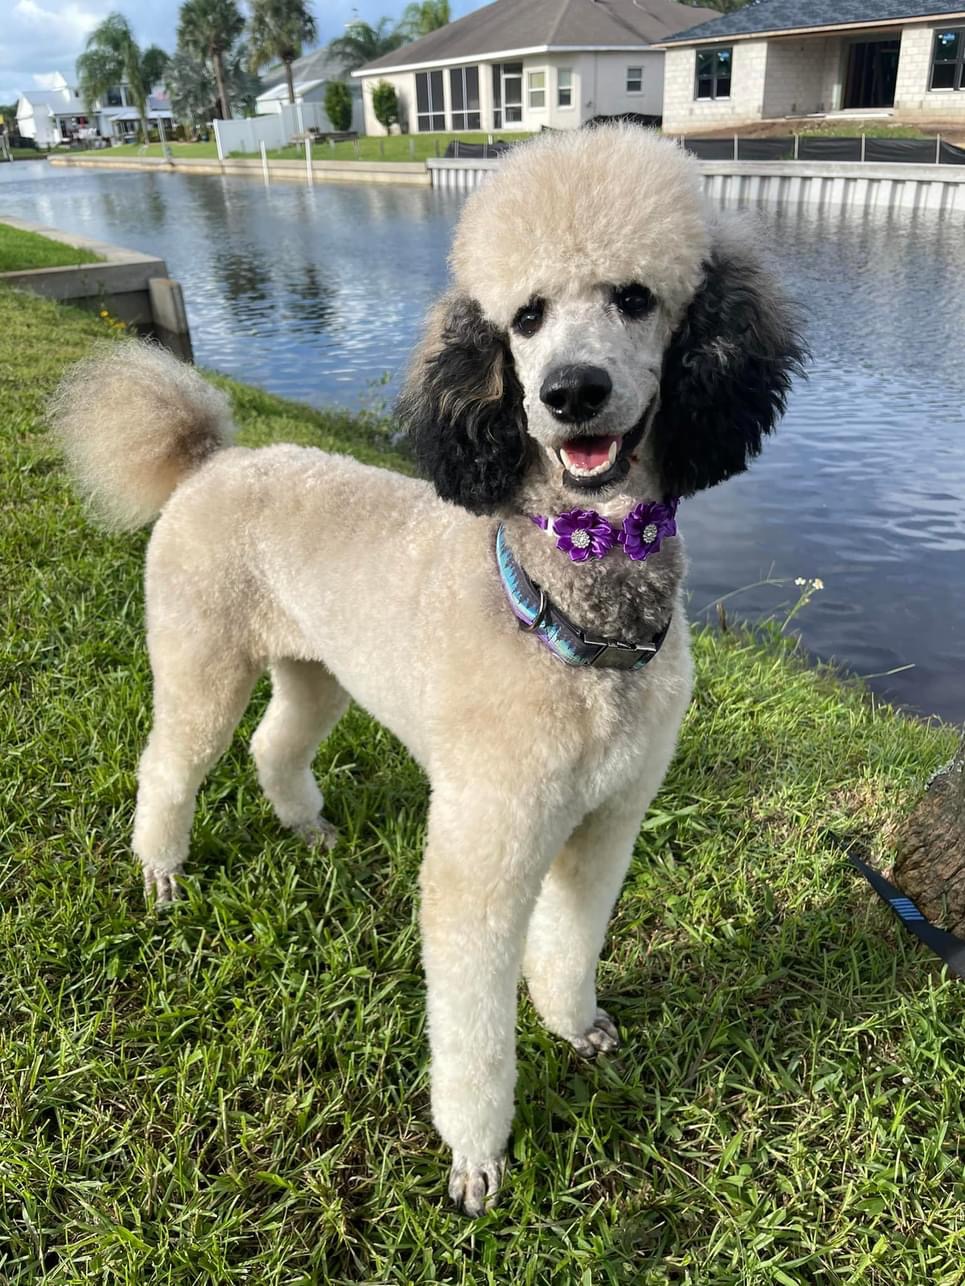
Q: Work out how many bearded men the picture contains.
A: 0